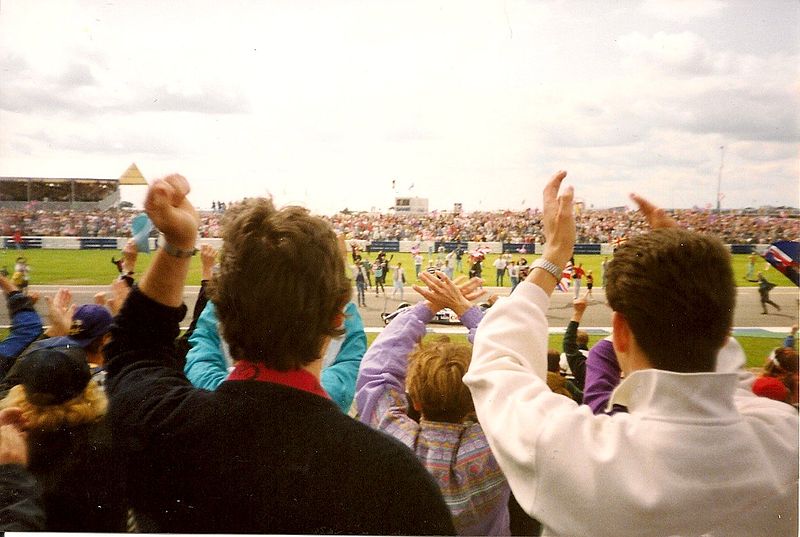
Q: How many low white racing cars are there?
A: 1